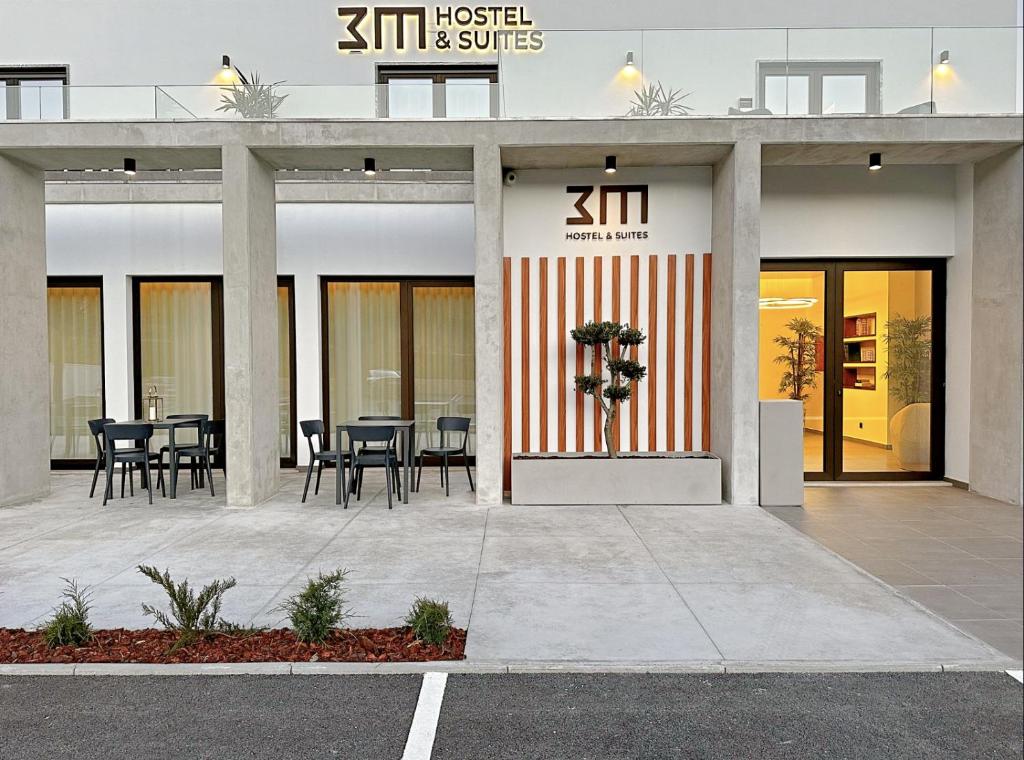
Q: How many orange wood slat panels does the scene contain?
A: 12